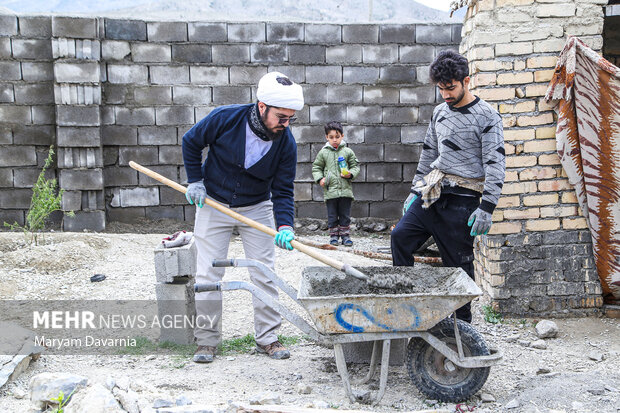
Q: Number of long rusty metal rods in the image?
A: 1